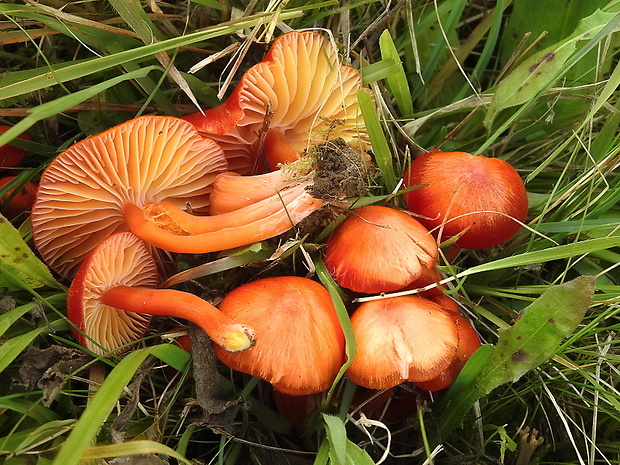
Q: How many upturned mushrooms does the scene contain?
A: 3